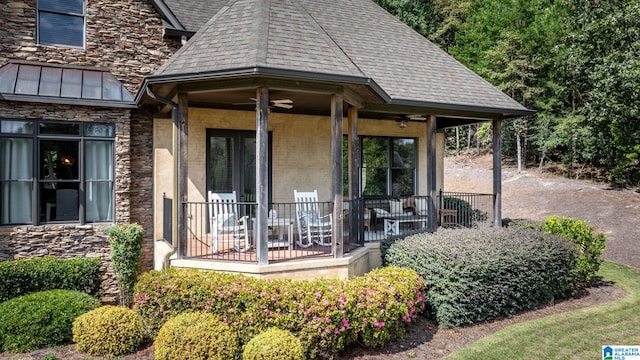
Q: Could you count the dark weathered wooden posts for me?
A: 6